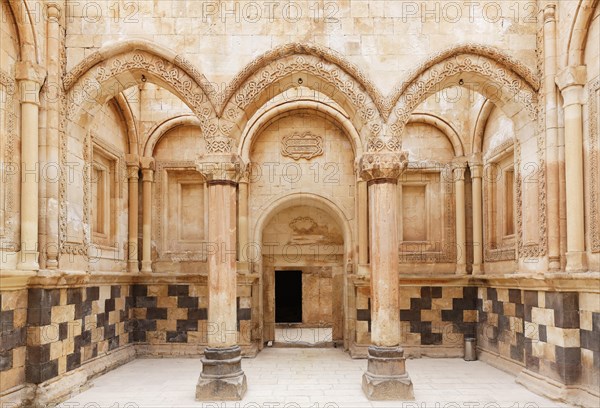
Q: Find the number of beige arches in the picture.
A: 11